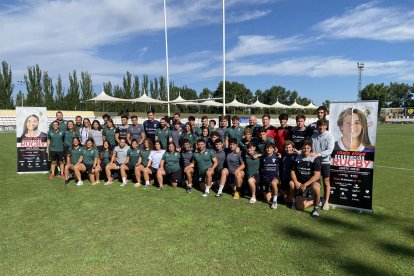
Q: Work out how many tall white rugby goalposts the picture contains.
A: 2